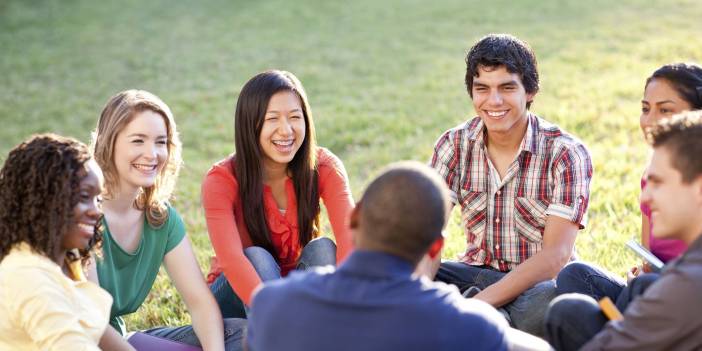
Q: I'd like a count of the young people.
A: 7